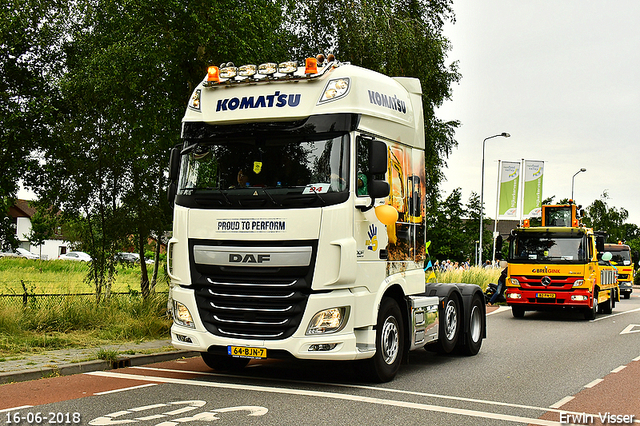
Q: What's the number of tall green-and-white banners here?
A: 2